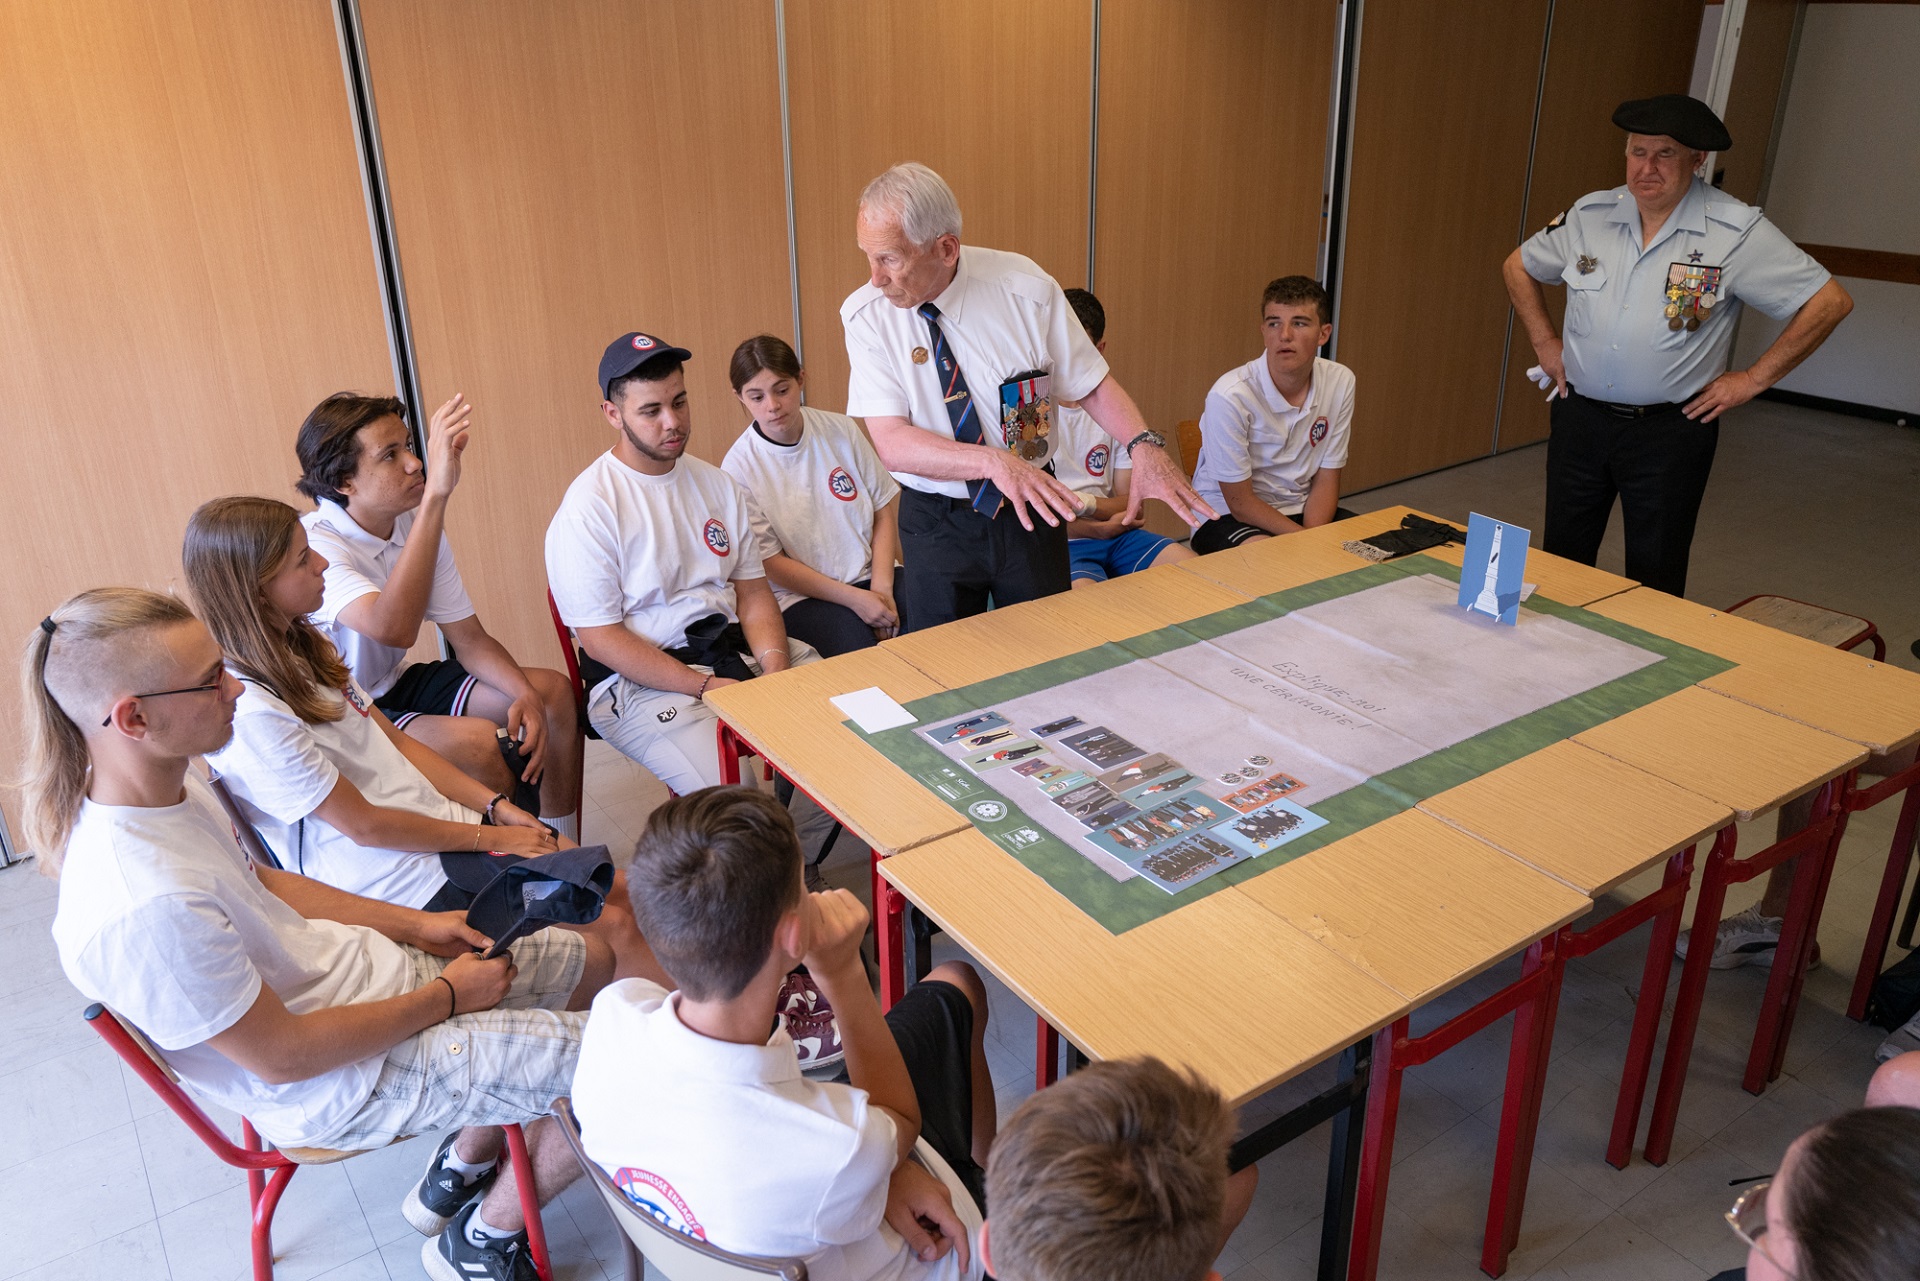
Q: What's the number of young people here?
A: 10